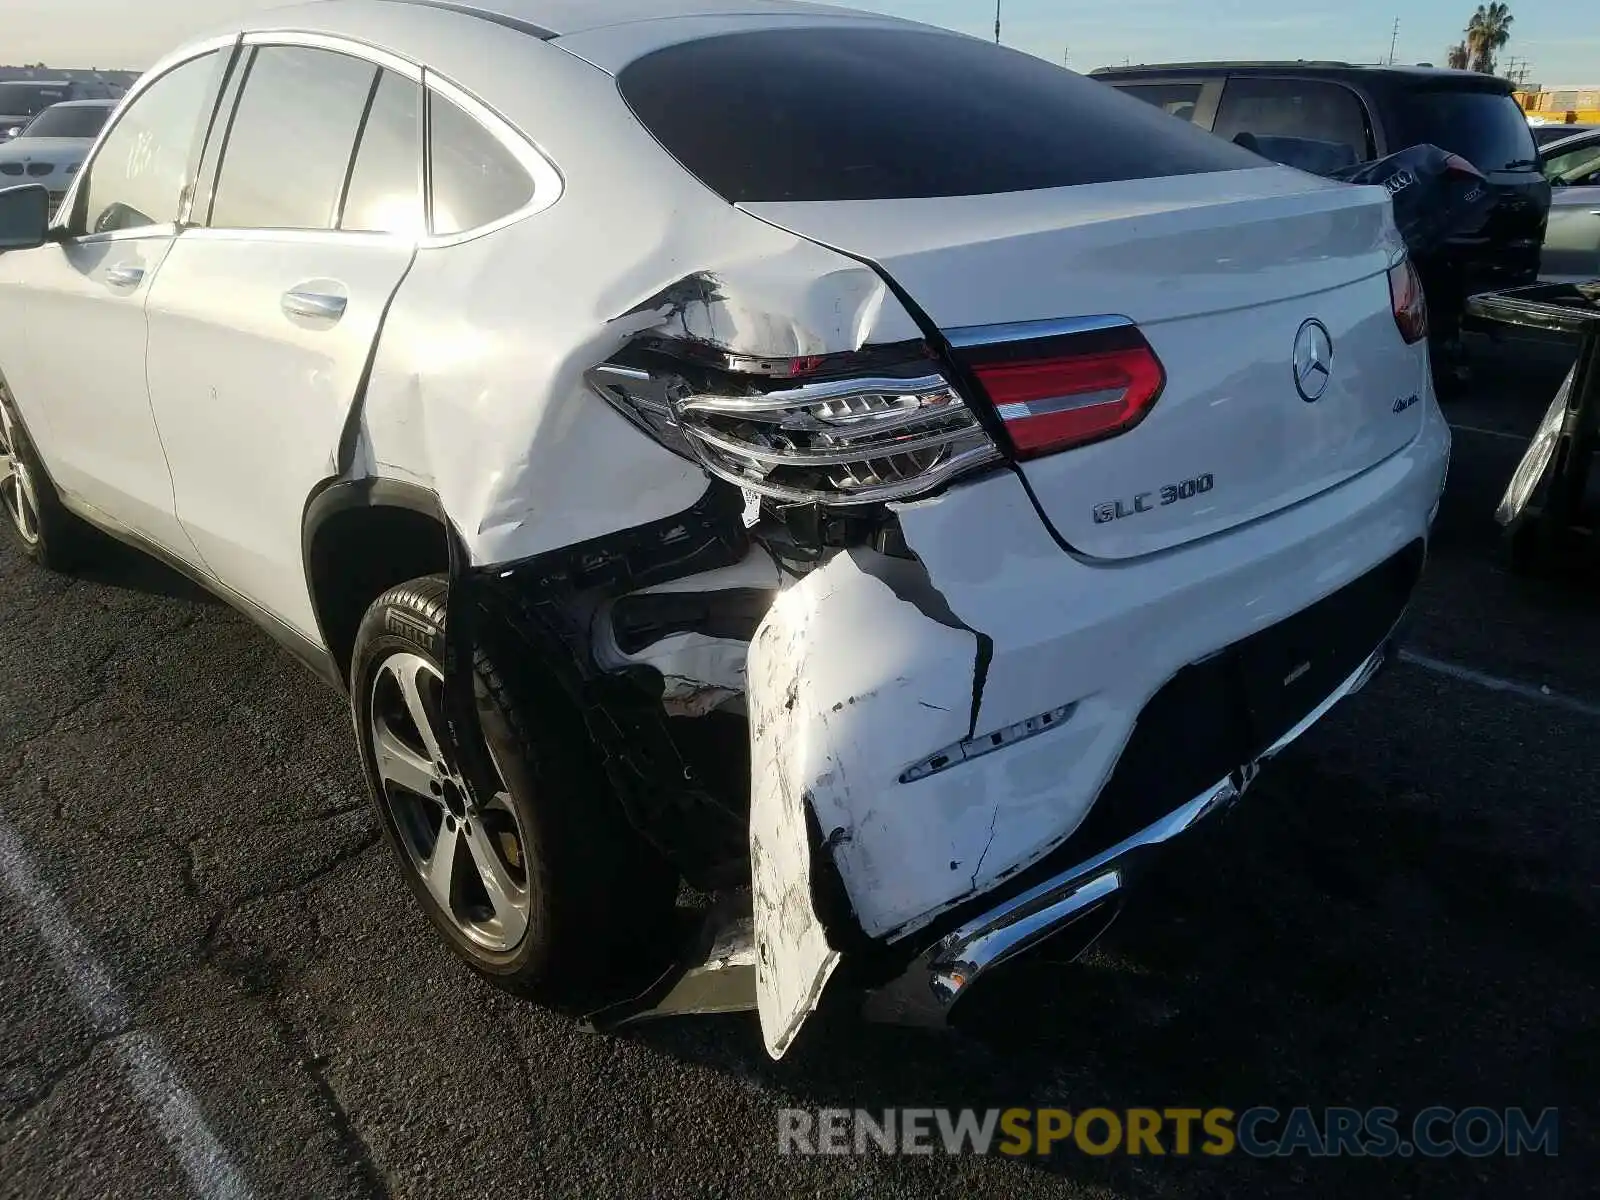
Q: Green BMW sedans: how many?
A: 0